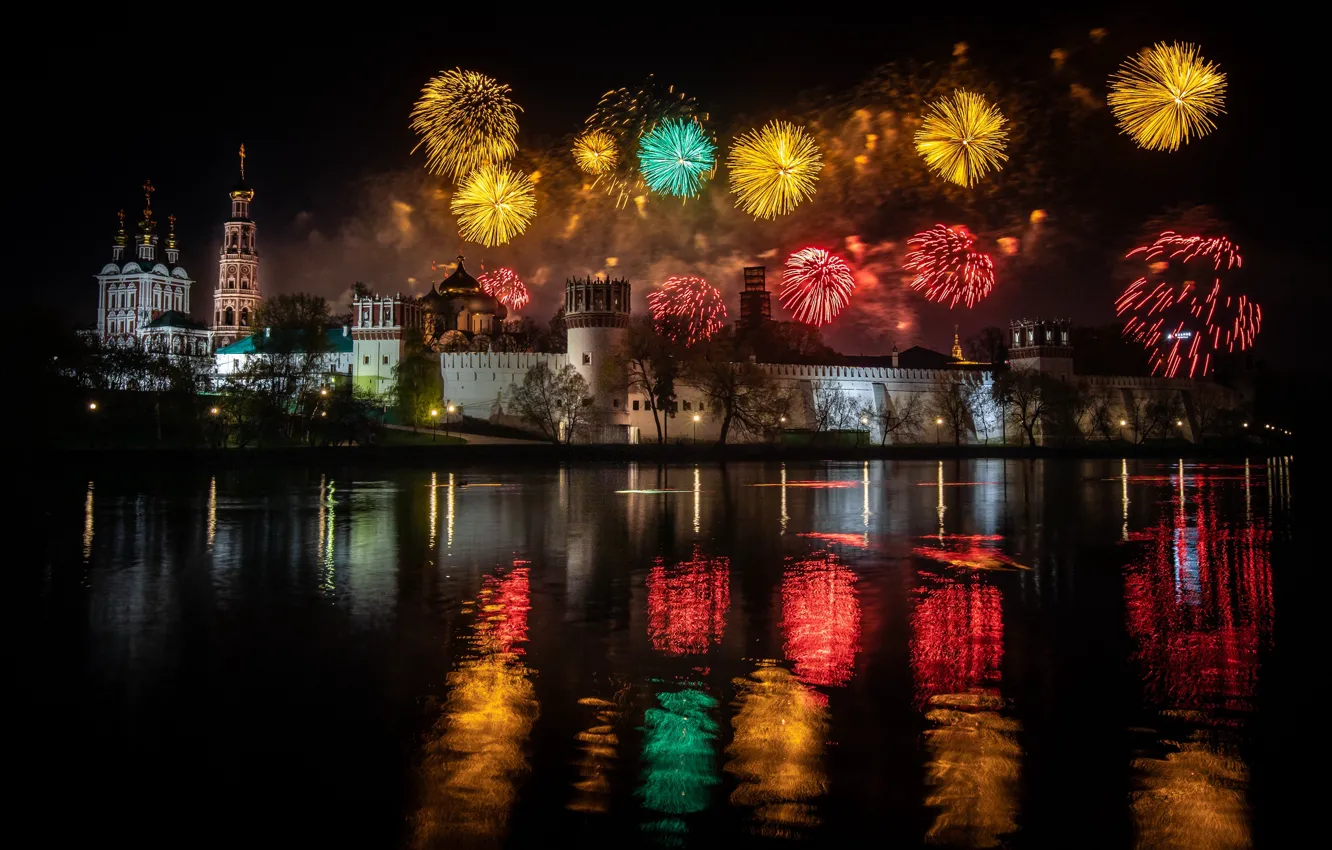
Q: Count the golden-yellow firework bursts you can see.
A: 6